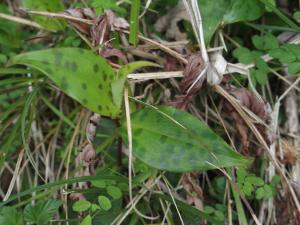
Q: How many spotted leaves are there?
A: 2